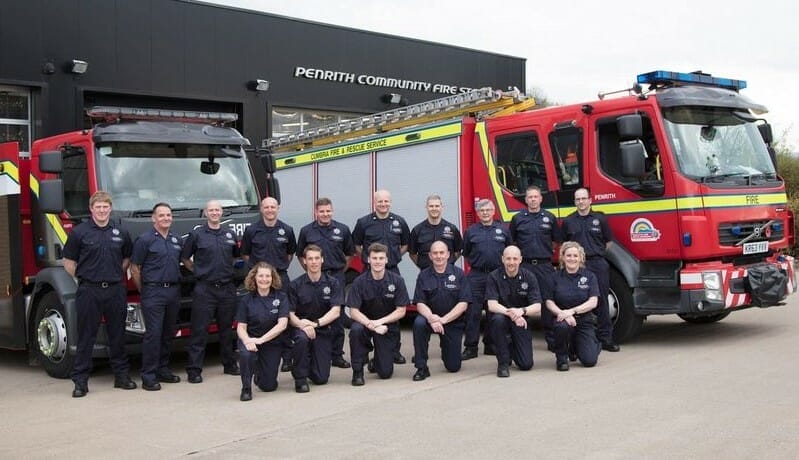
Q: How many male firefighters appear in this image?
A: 14